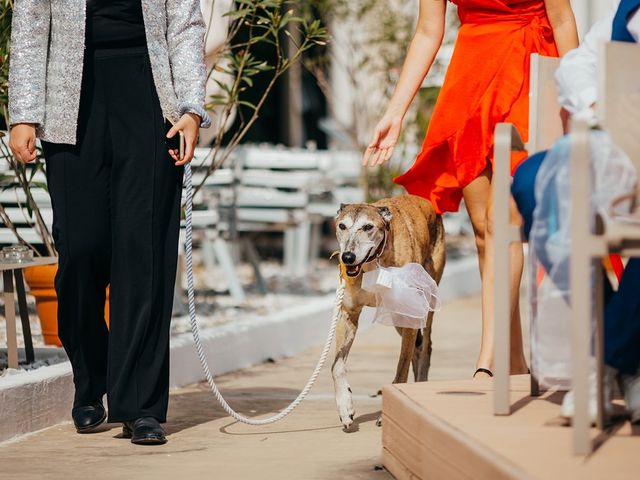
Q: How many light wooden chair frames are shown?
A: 2